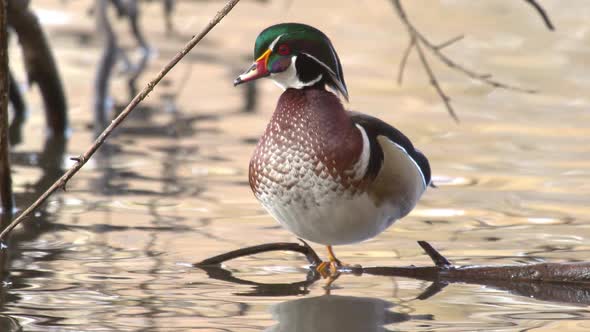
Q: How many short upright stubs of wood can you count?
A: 1